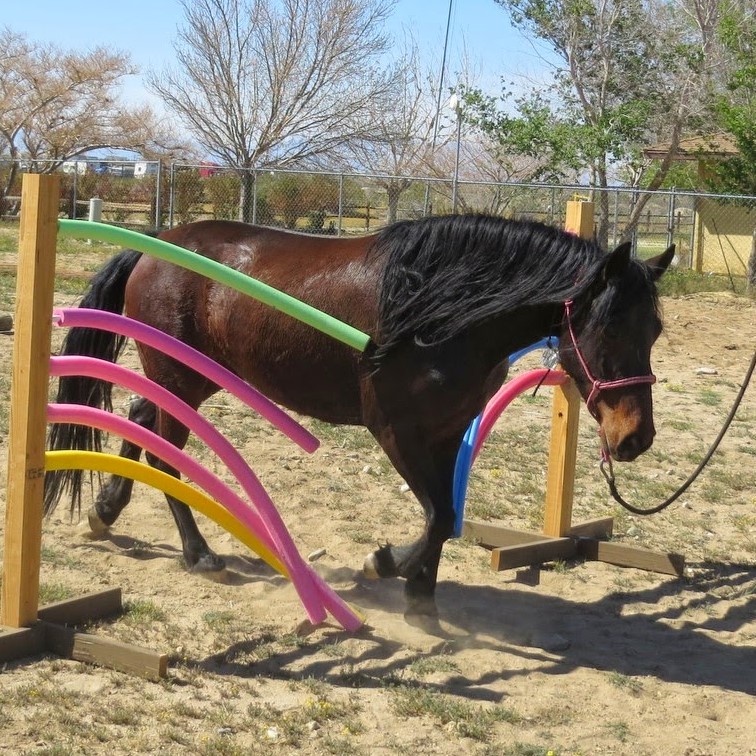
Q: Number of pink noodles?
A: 4